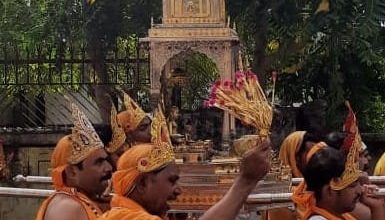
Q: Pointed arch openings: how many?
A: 1